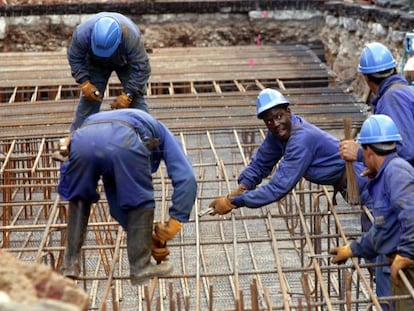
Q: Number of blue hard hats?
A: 4